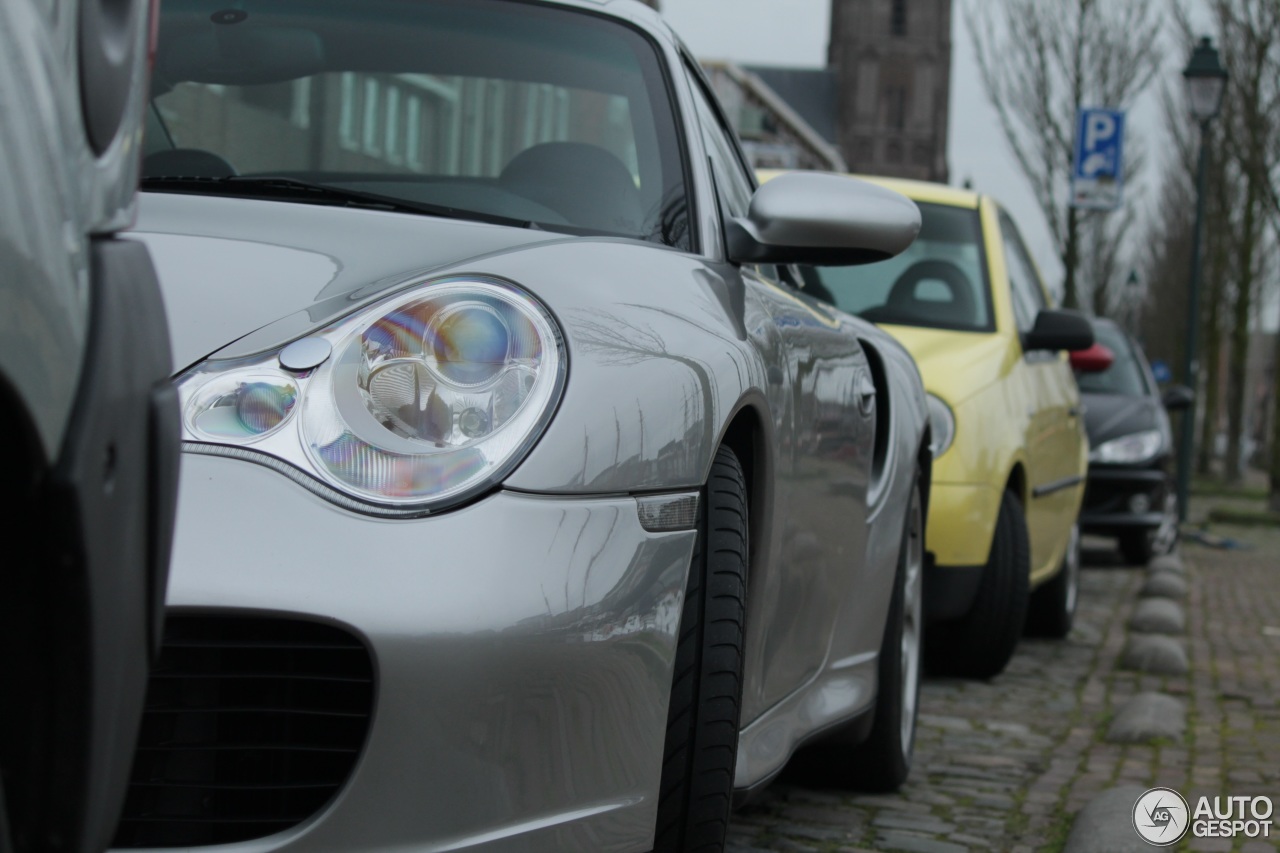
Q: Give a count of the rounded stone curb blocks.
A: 6